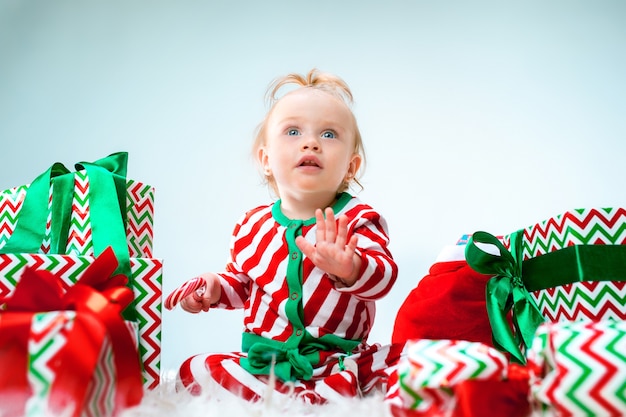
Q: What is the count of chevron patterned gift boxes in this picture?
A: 6